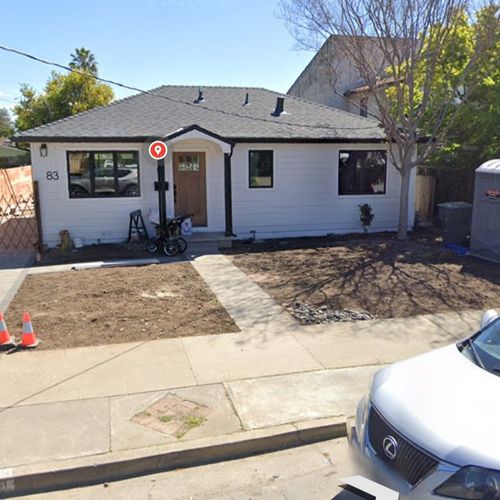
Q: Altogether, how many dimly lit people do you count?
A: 0